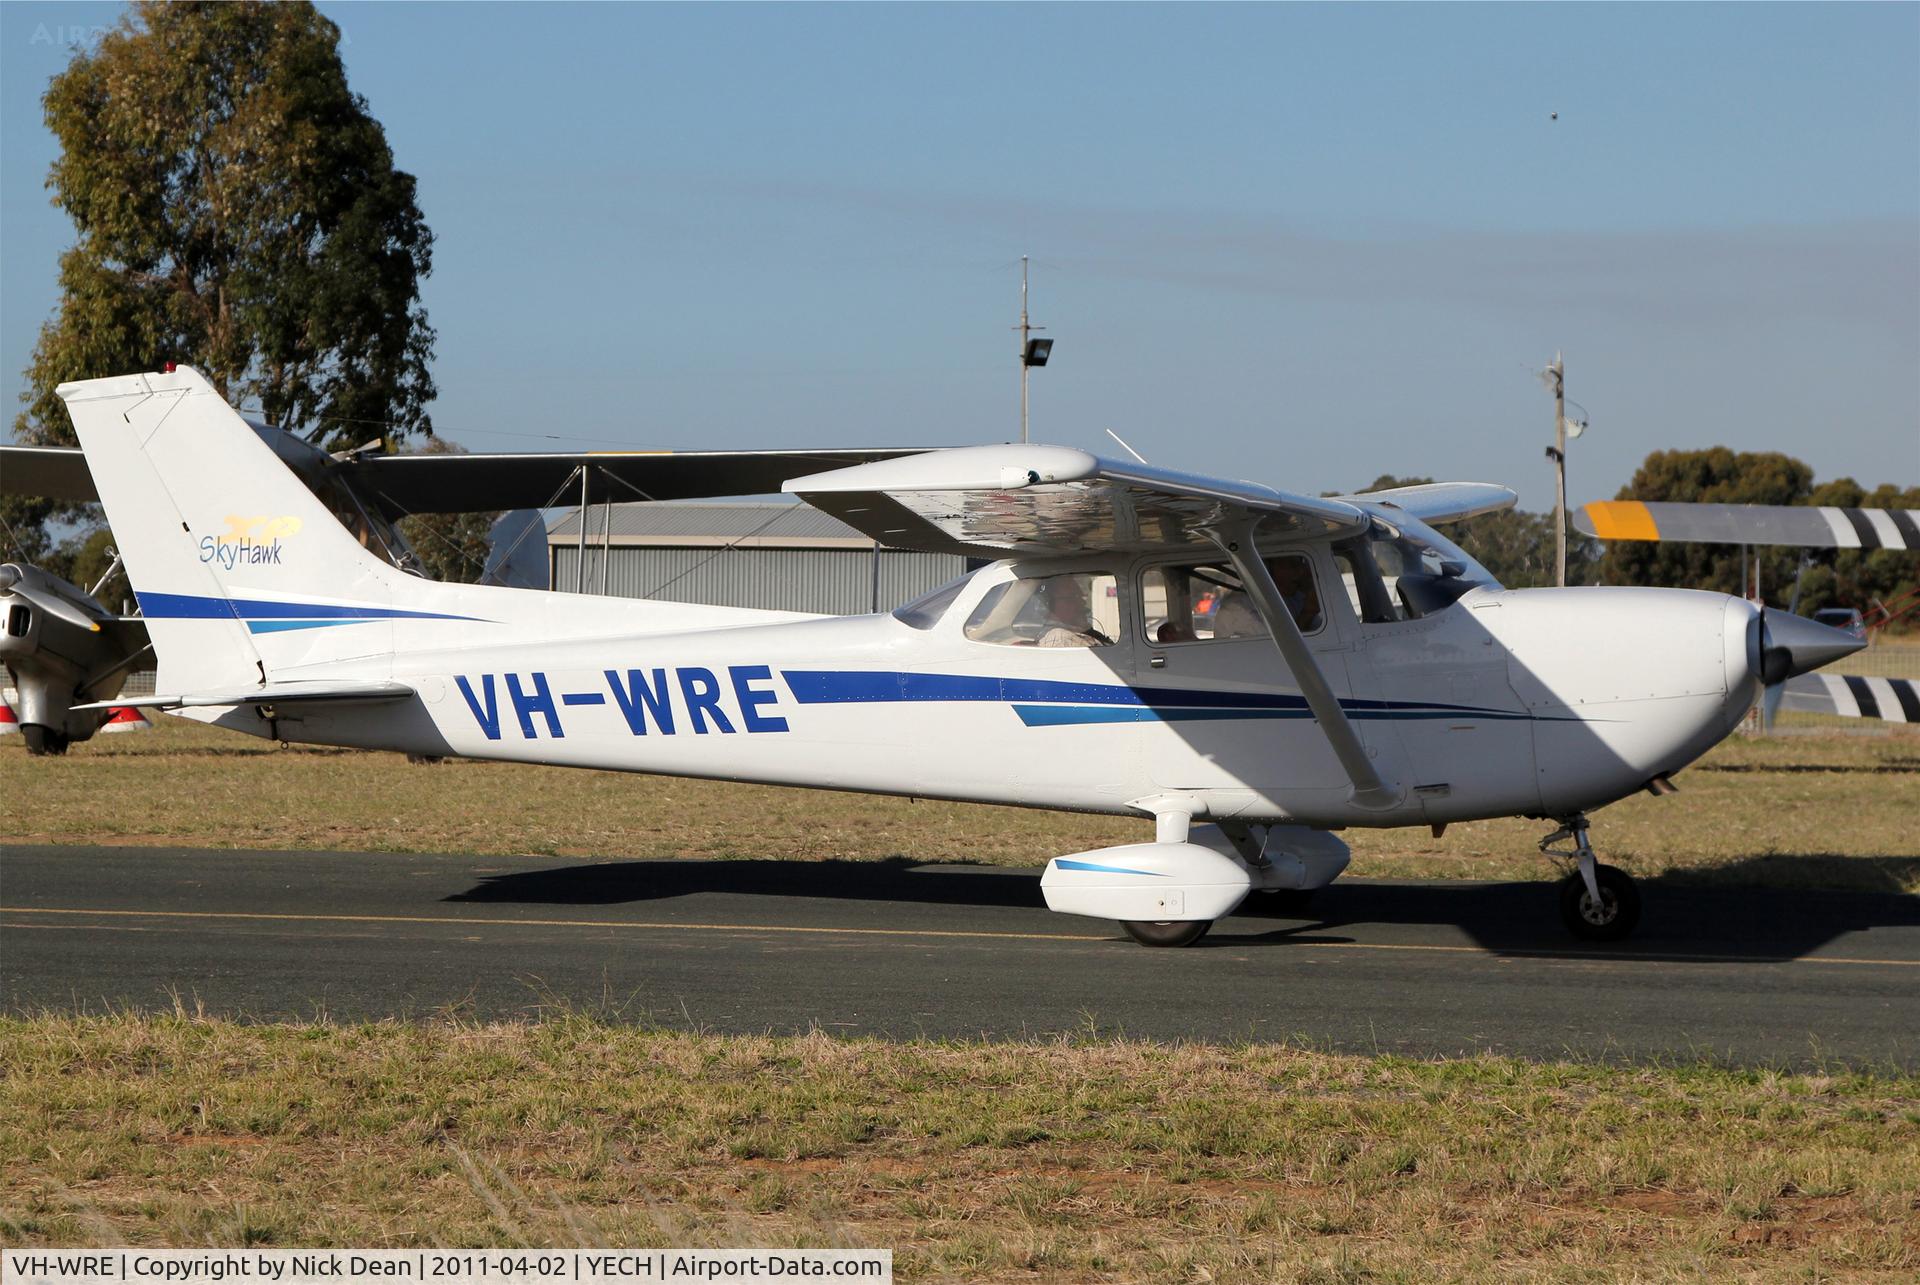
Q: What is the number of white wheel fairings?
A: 2